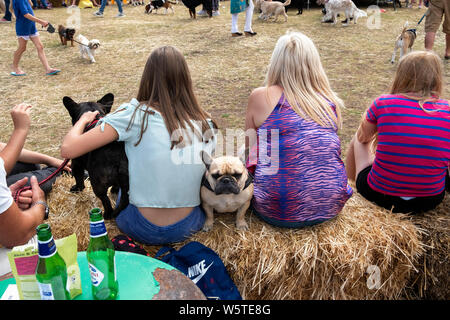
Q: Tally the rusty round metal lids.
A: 1